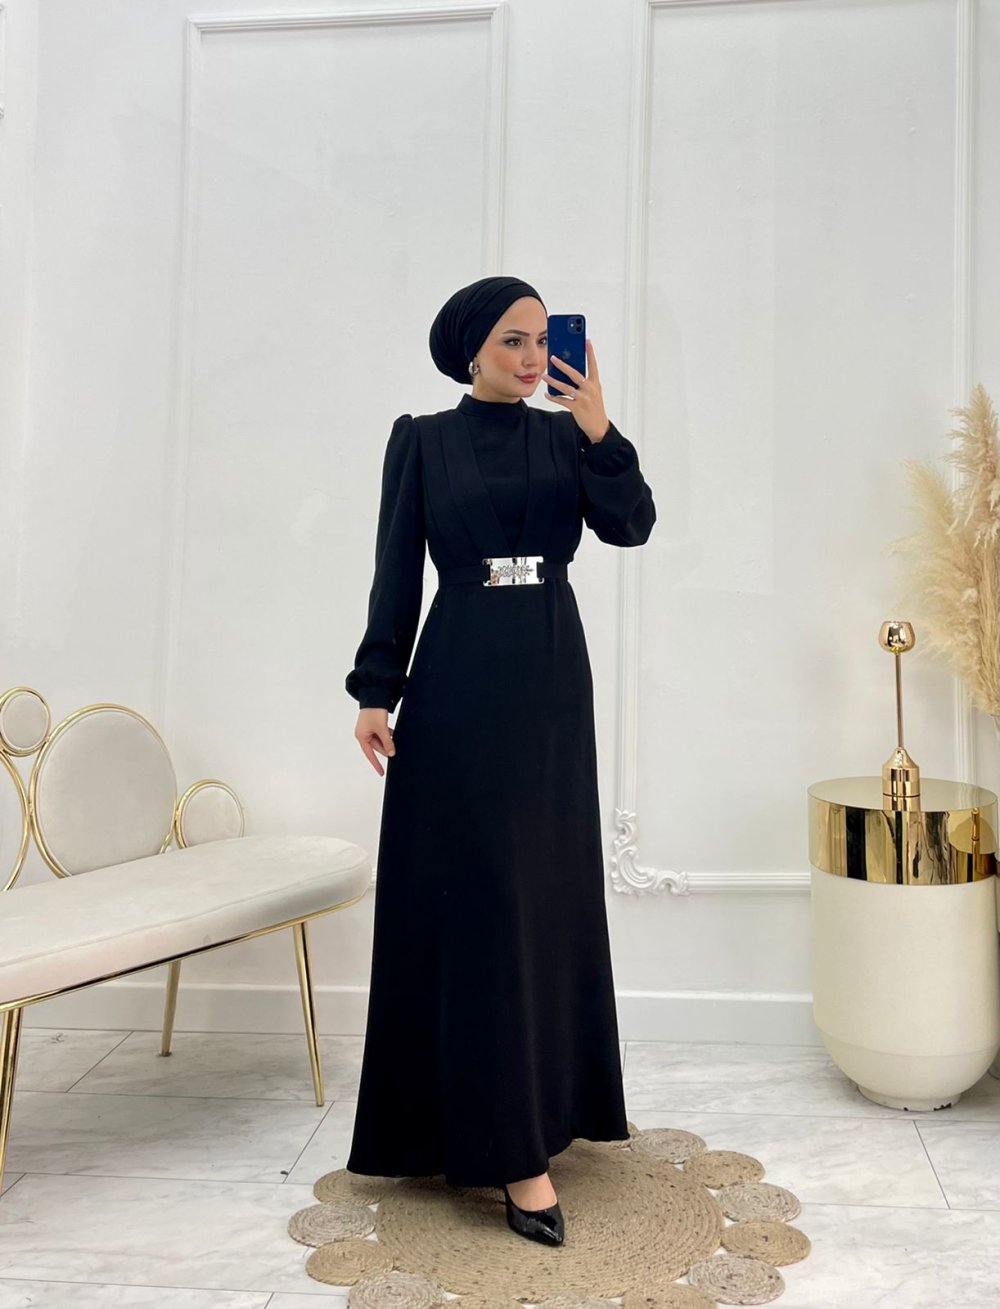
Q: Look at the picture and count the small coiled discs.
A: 13